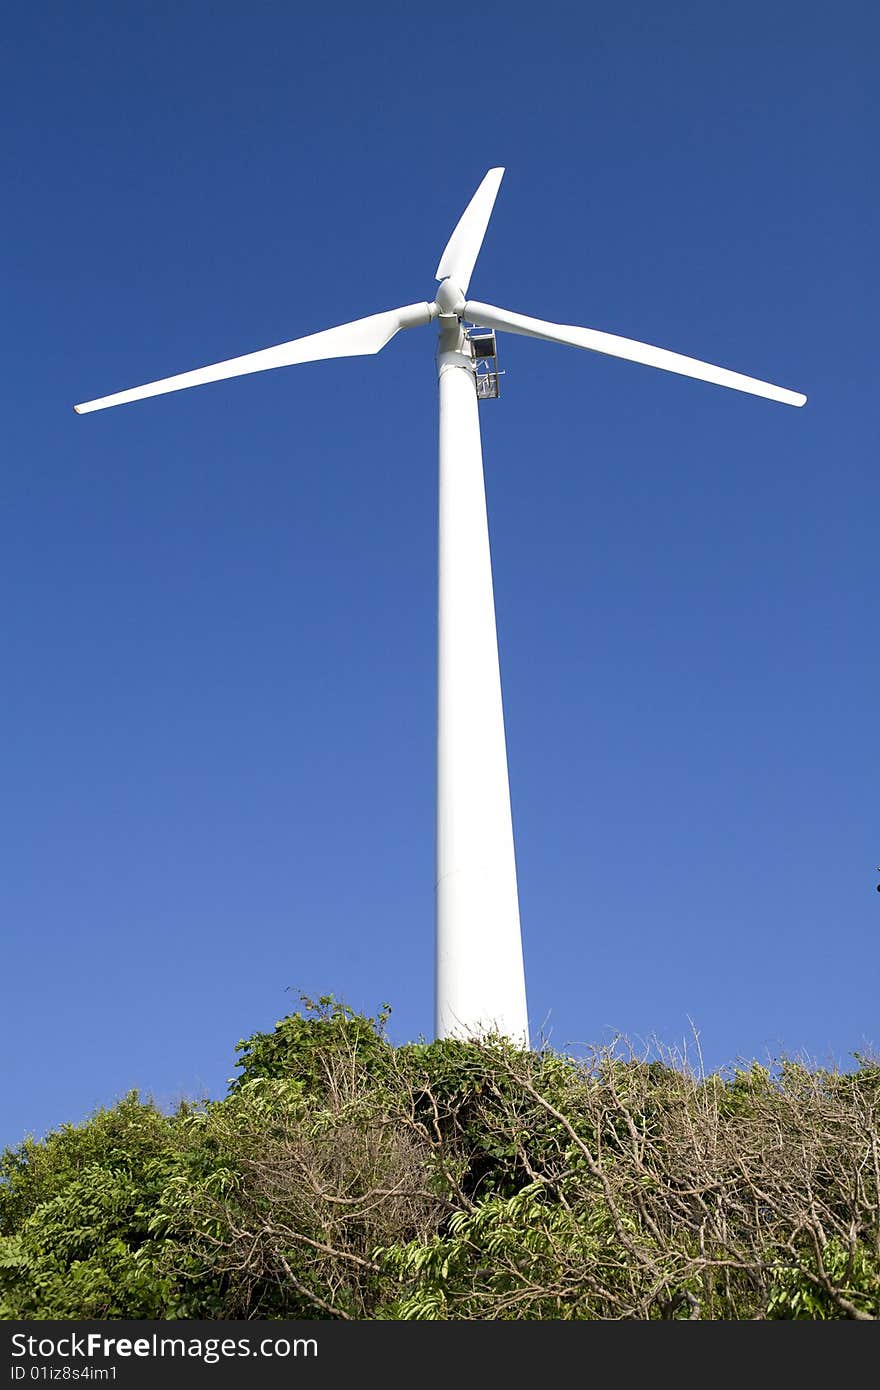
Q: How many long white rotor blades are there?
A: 3